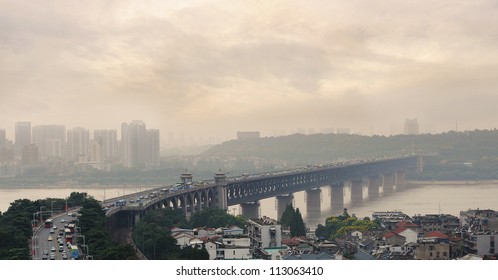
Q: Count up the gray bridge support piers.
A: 8